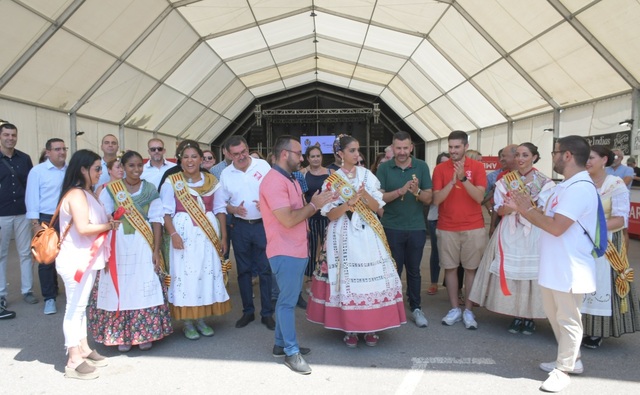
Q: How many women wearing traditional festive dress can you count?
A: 5